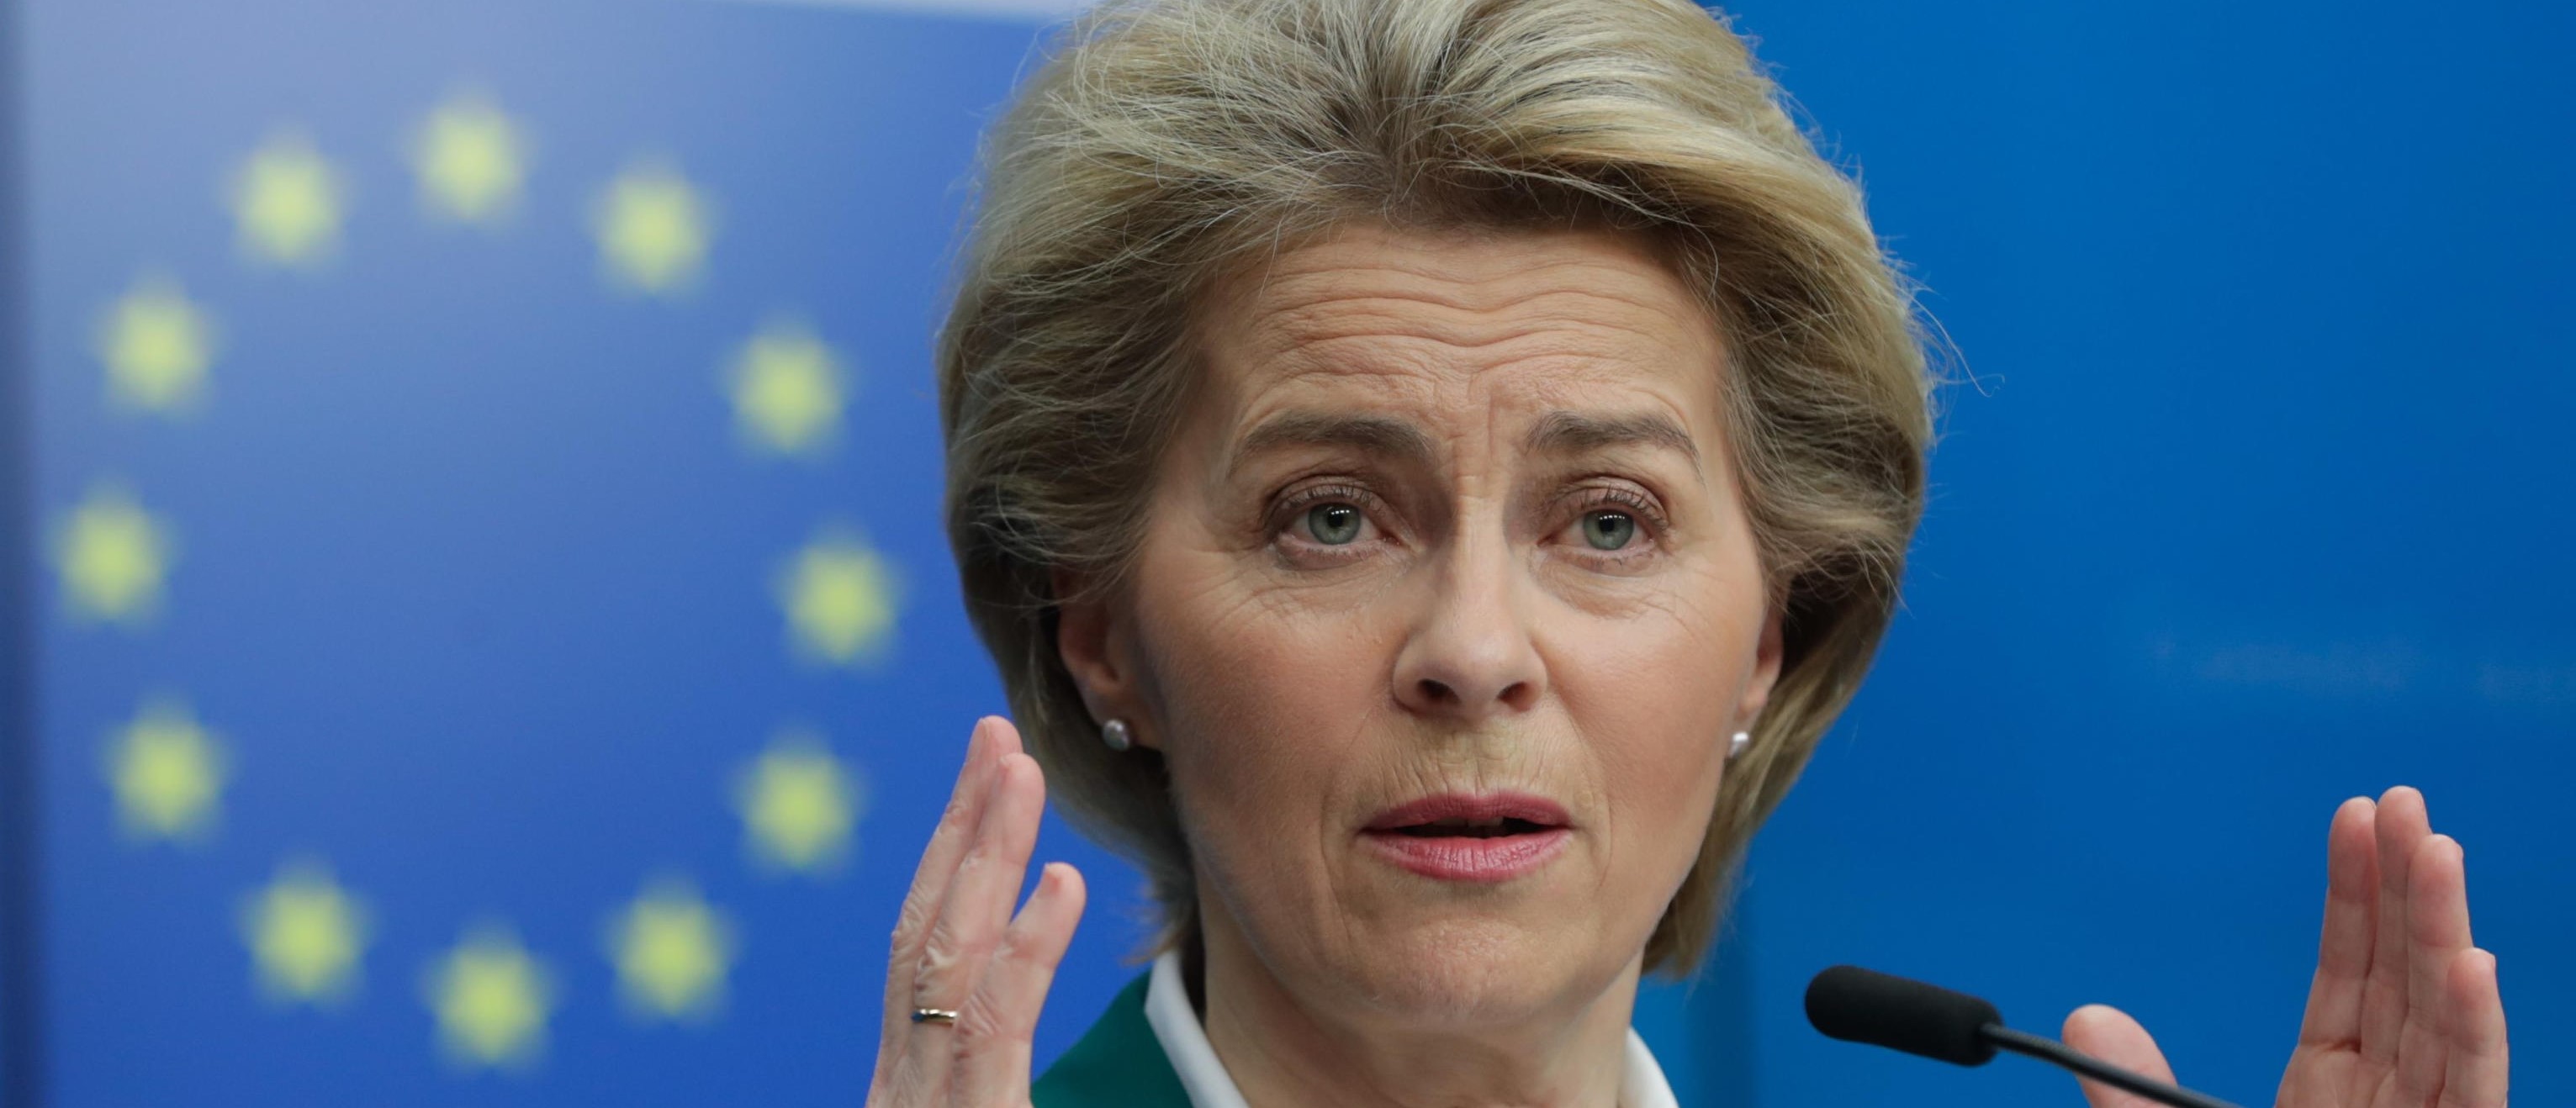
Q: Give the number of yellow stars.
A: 12